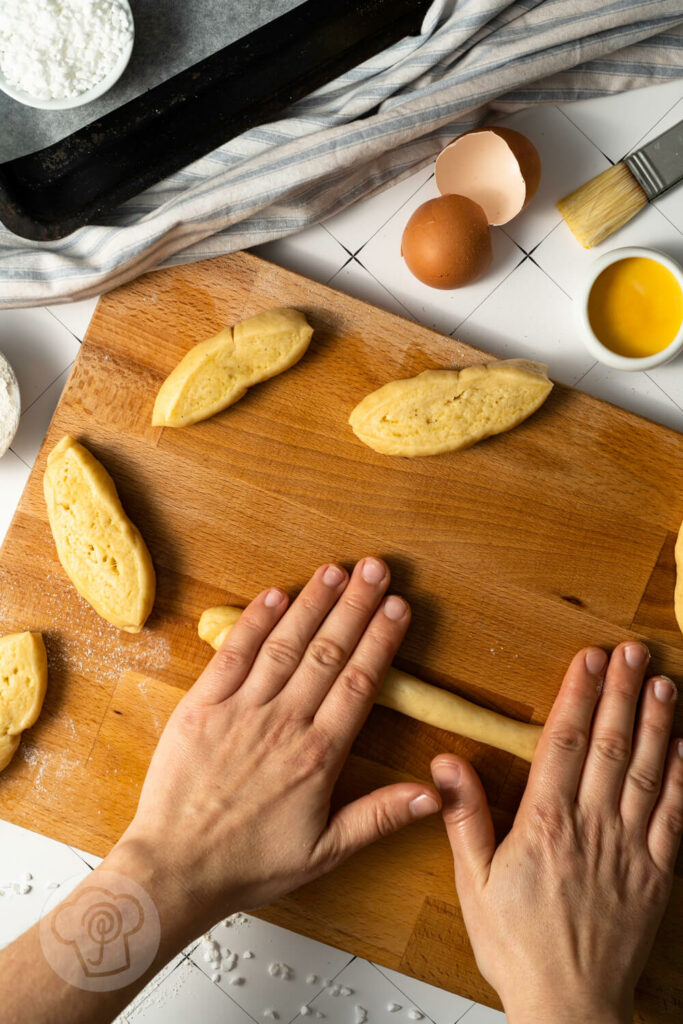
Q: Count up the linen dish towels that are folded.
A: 1